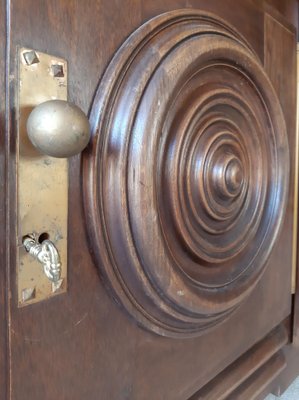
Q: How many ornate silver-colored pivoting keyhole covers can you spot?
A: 1